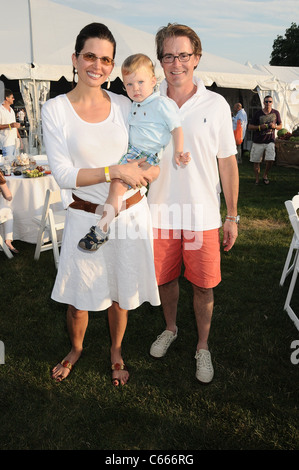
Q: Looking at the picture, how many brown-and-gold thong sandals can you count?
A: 2